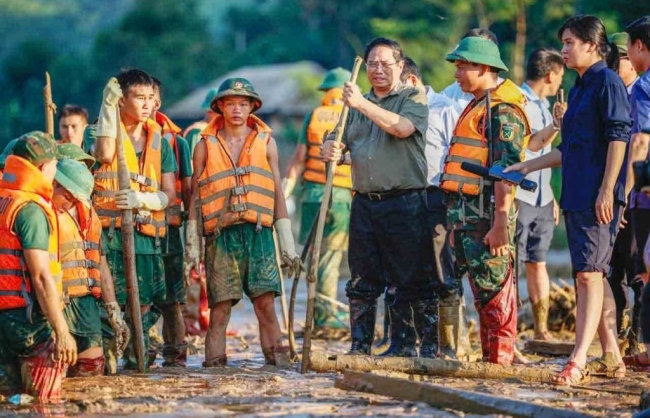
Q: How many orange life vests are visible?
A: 7